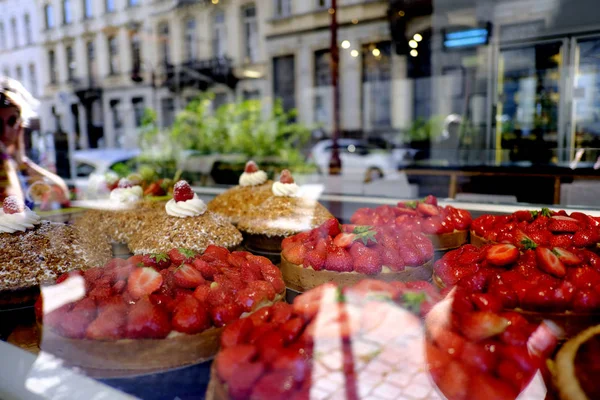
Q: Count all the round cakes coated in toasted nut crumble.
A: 5